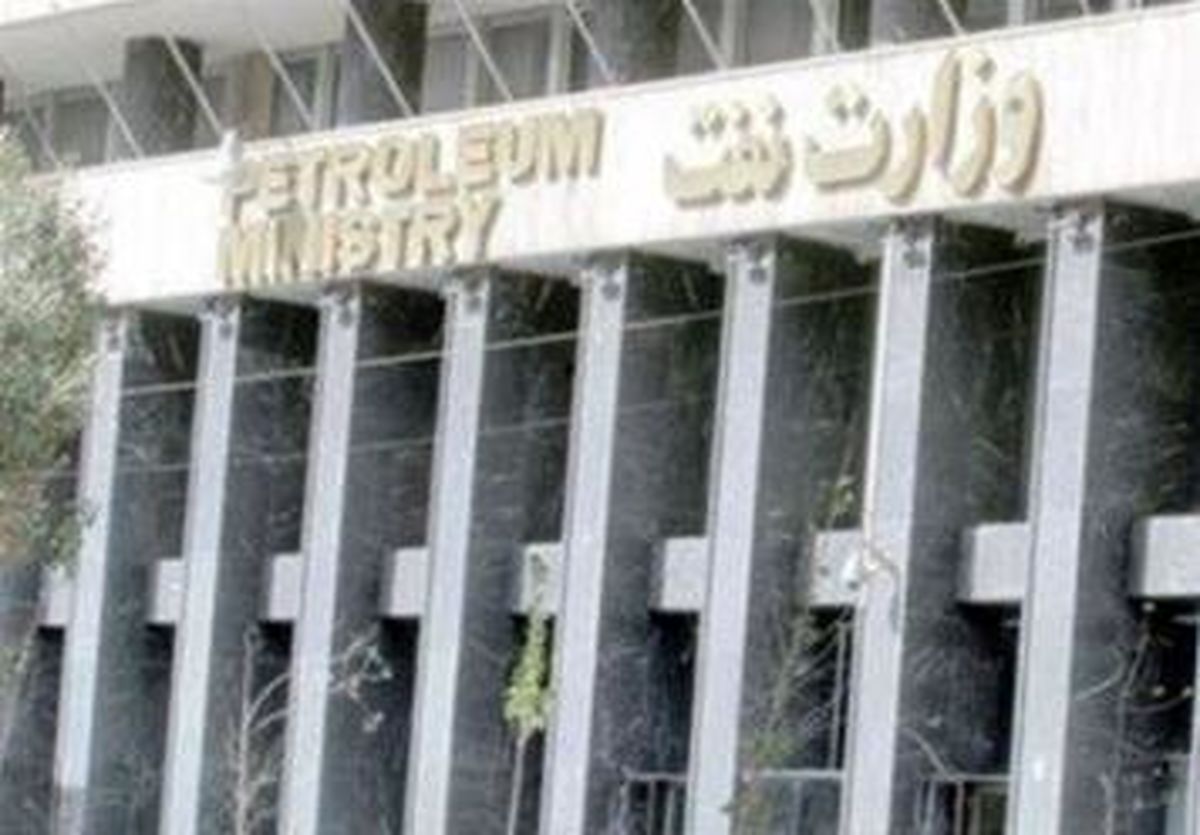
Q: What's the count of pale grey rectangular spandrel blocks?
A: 9